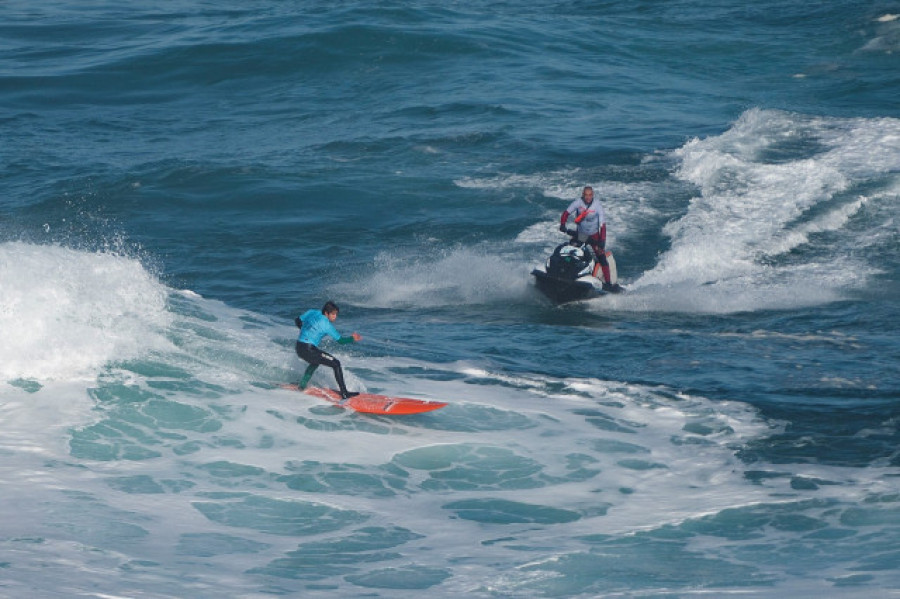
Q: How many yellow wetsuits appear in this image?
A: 0